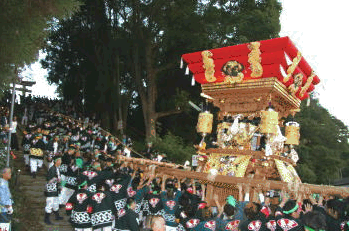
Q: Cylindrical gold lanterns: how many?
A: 3